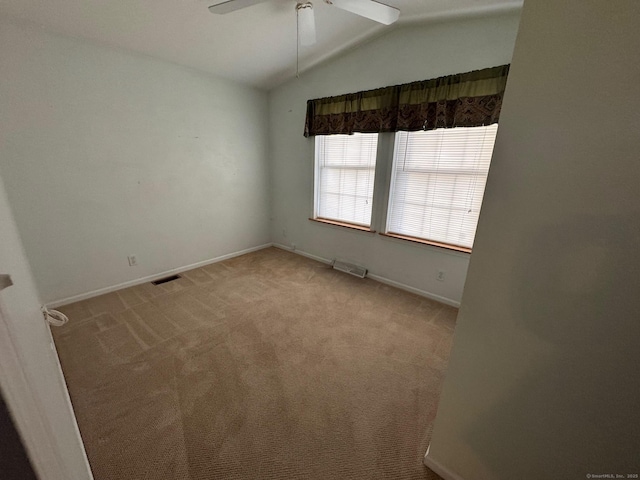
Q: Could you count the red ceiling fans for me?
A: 0